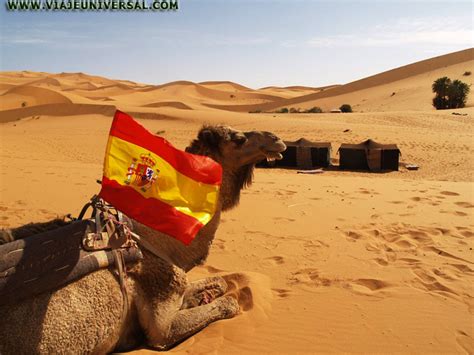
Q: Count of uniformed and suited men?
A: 0